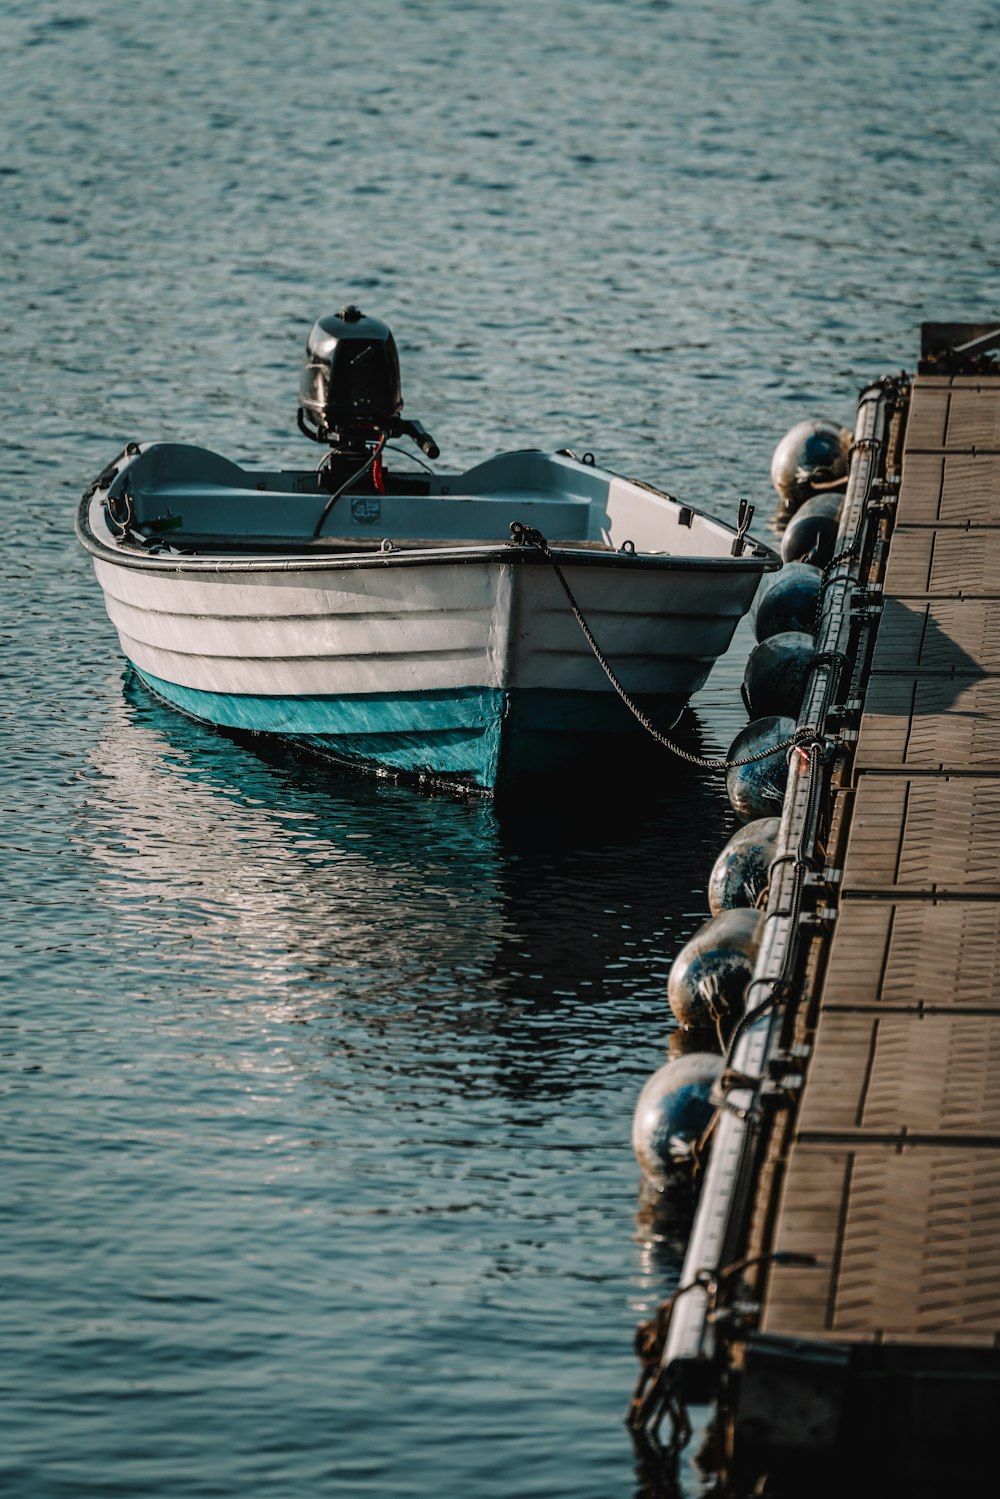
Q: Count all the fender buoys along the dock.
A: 8